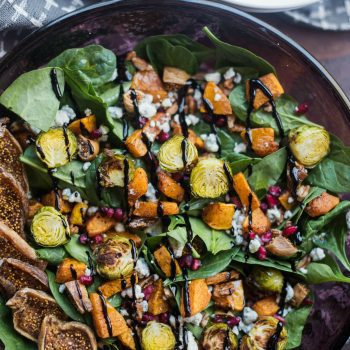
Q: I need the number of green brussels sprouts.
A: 11